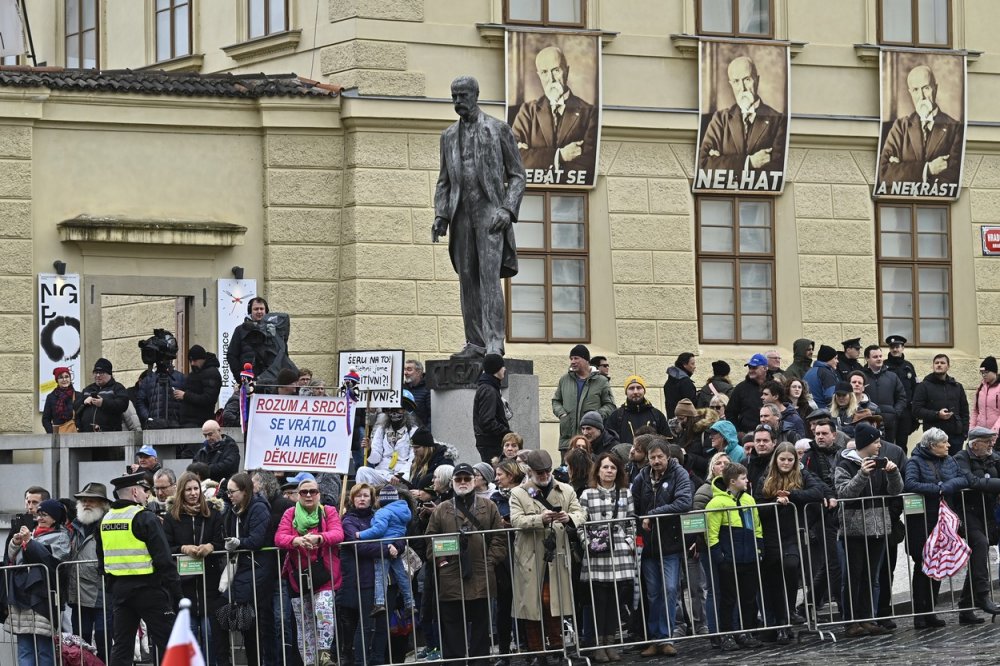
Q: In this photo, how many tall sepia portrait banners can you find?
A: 3